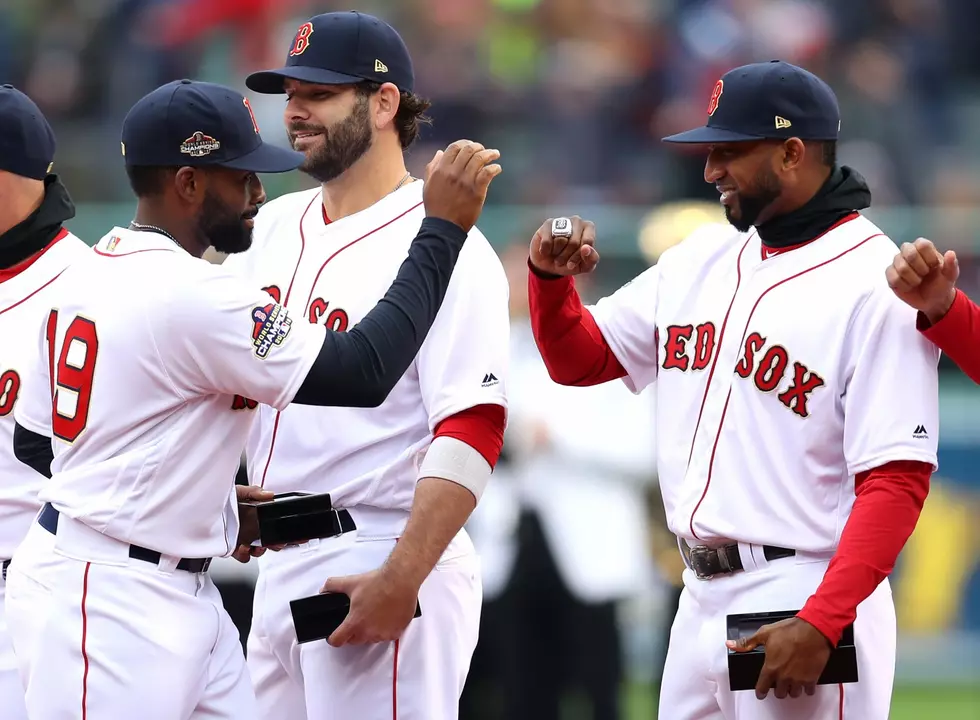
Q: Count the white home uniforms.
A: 4